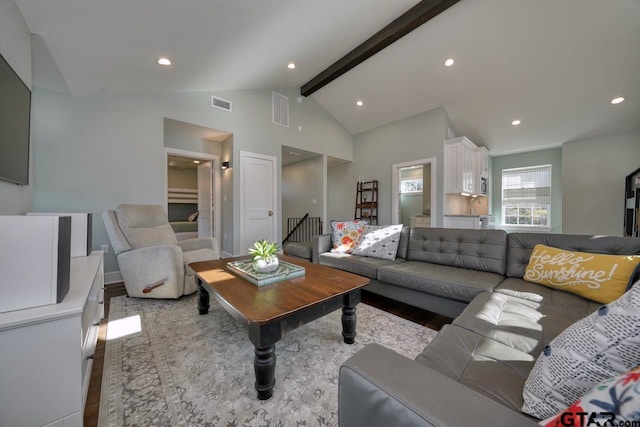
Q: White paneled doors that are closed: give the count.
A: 1